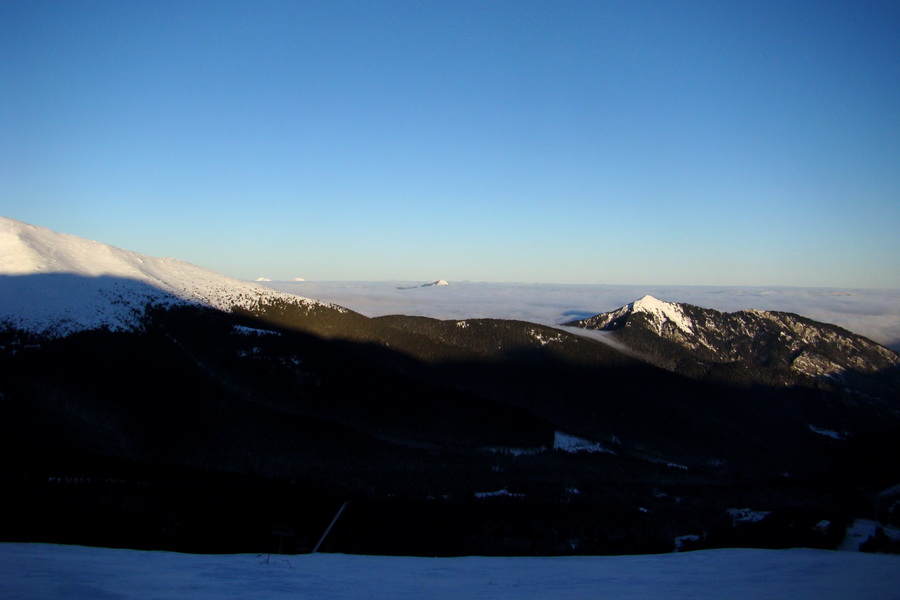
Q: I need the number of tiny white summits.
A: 3